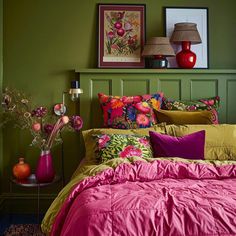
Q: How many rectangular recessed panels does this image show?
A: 5